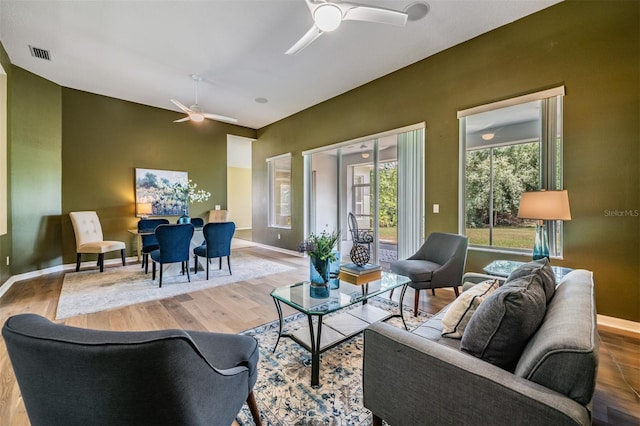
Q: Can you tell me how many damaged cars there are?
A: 0